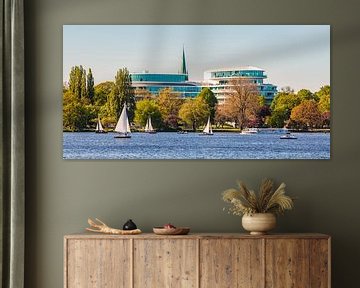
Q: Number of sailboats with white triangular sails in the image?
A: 4